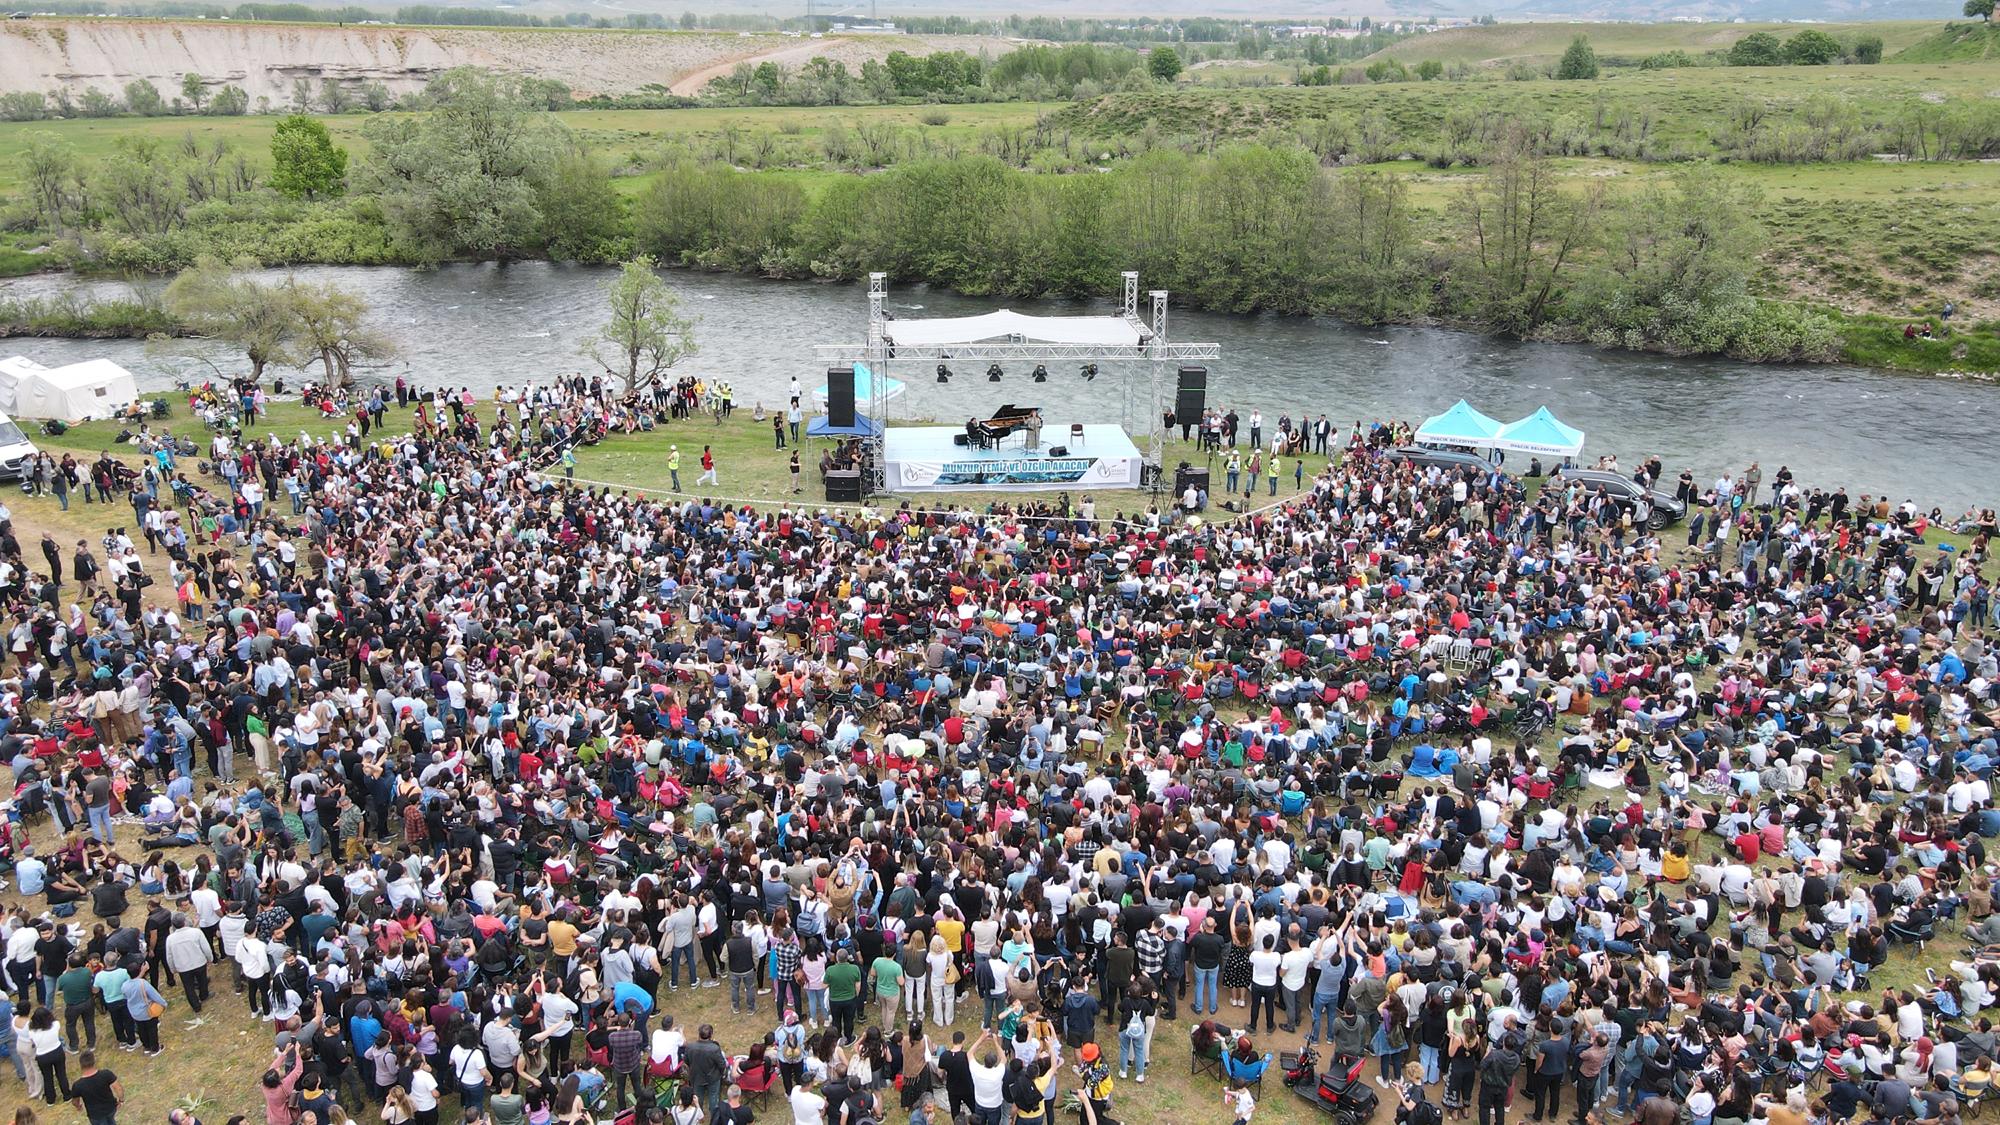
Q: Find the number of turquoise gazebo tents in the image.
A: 3